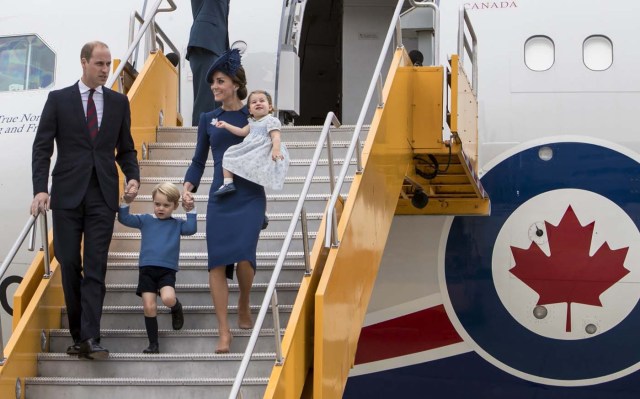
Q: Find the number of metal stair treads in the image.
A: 14